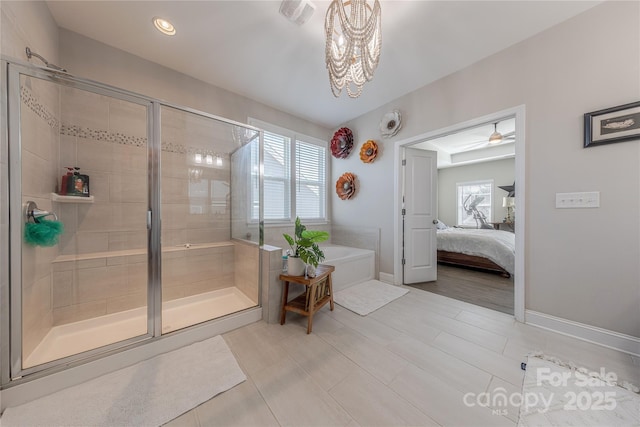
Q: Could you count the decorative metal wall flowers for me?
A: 4